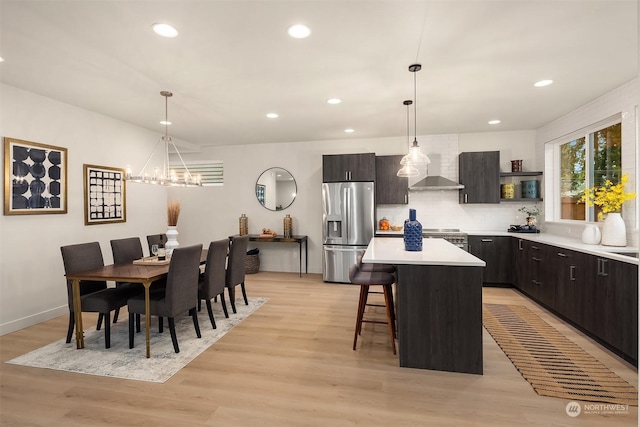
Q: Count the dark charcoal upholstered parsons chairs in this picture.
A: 6